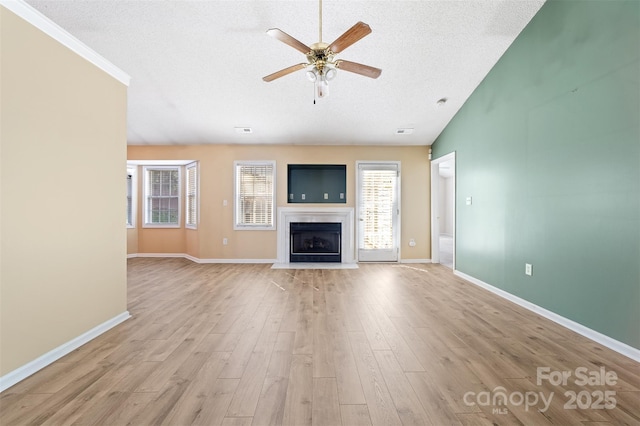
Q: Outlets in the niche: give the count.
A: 4